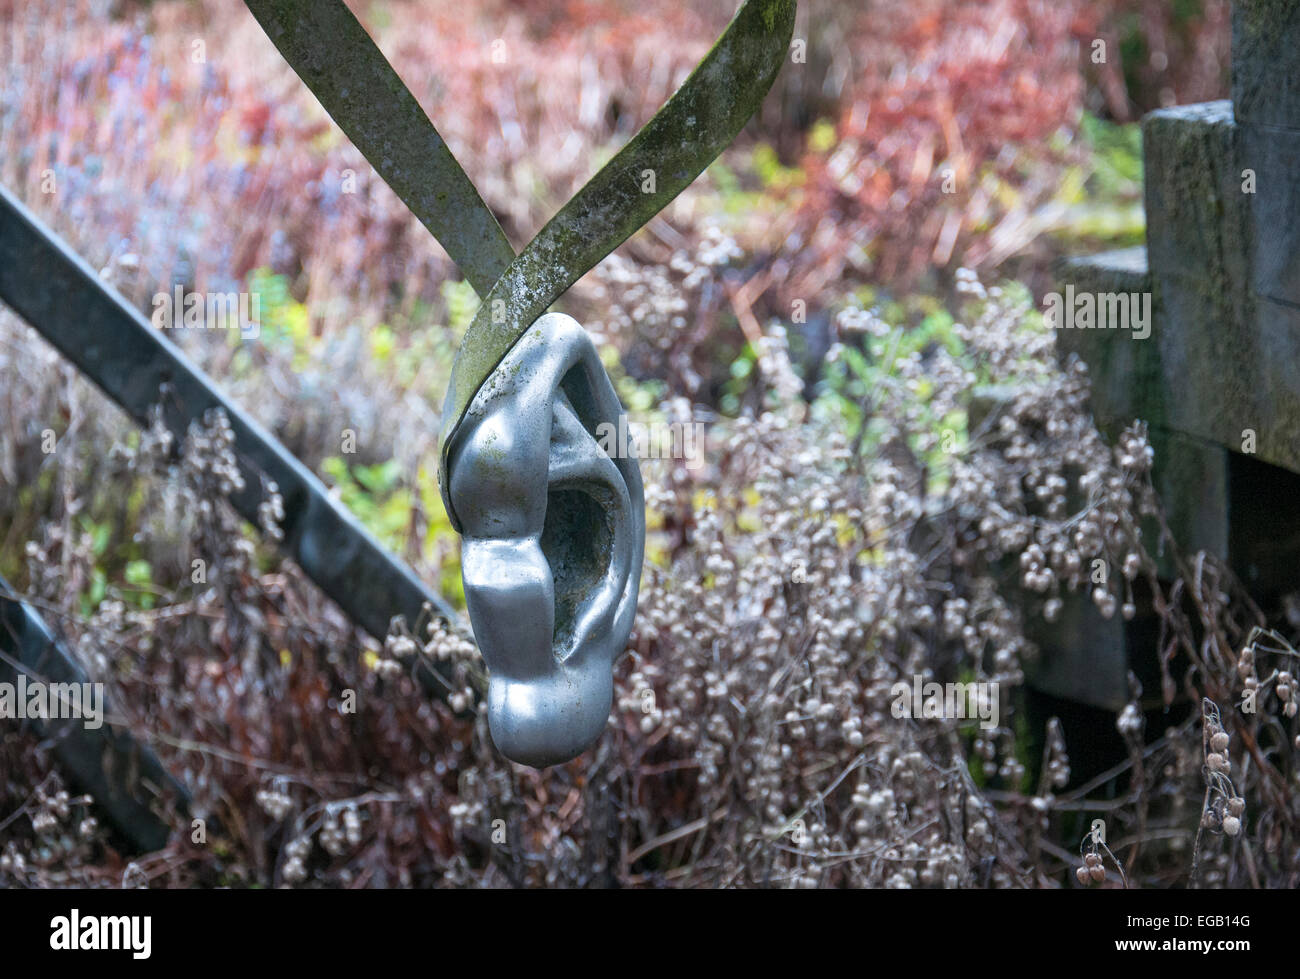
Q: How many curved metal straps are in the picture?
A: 2